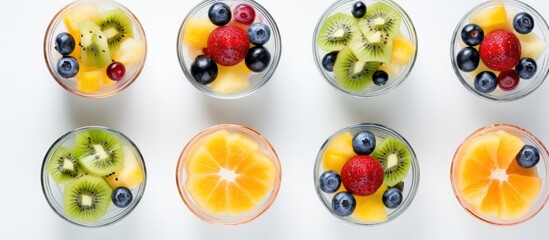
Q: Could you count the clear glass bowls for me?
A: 8